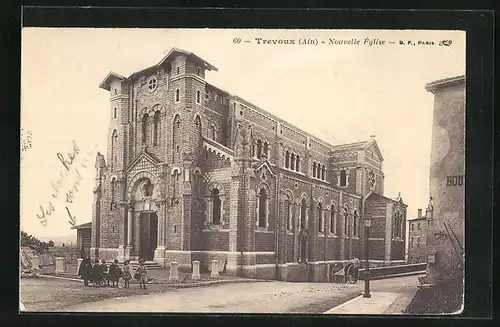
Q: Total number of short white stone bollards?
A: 6